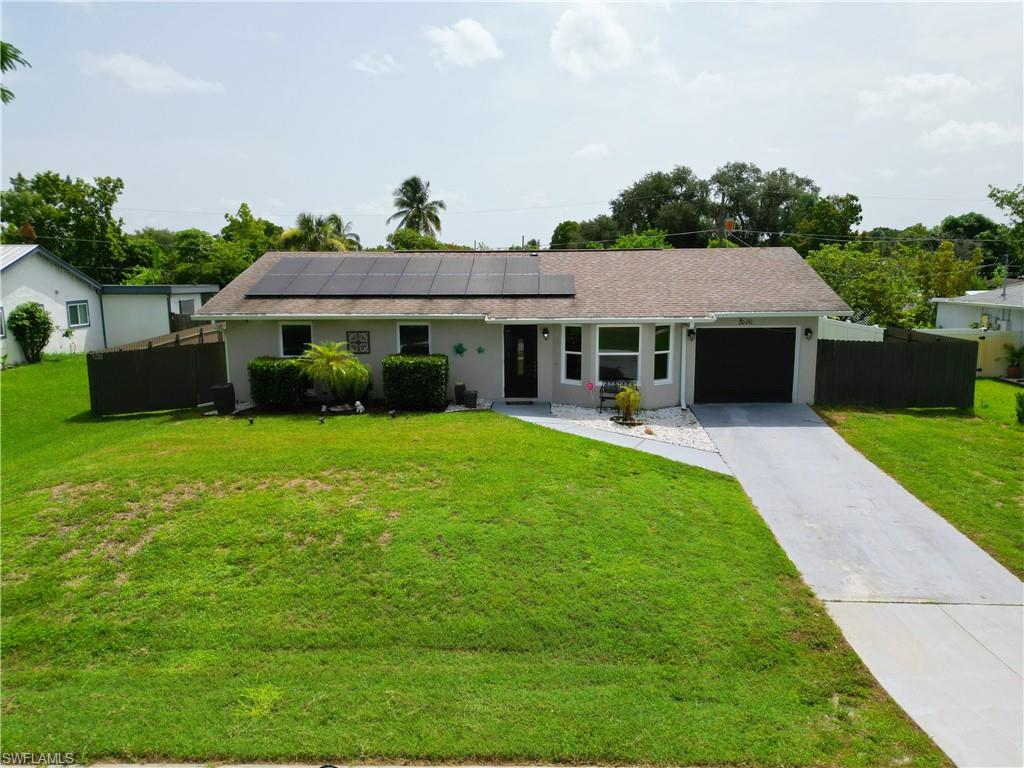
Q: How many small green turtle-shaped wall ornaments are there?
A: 2